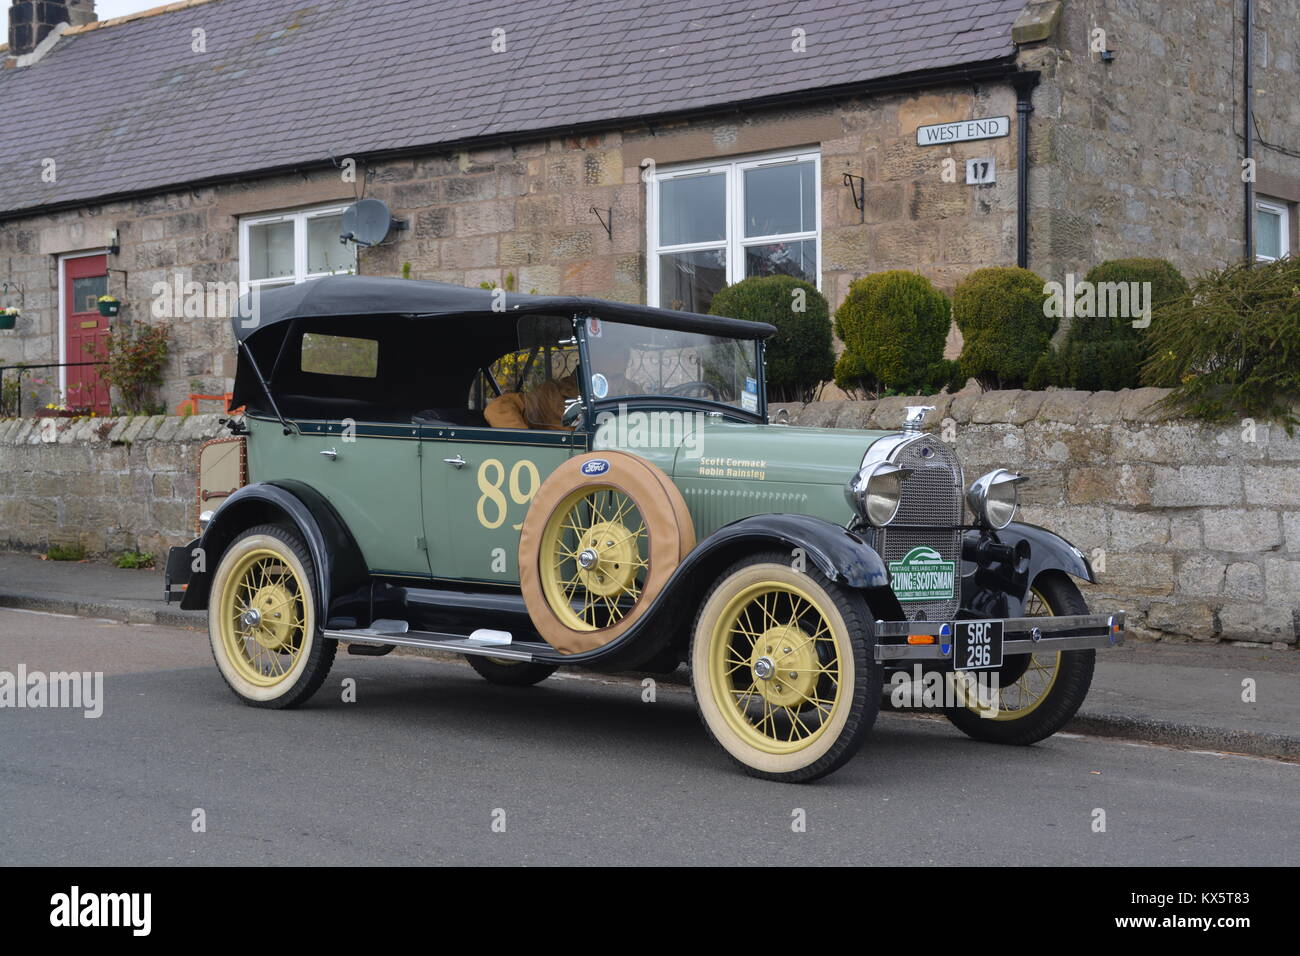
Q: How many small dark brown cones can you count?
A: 0